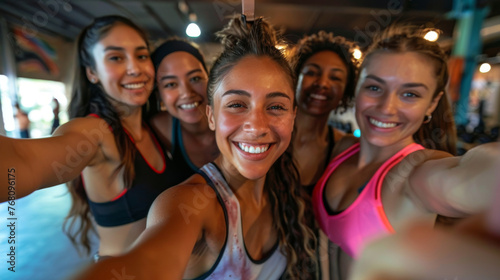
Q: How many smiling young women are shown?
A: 5